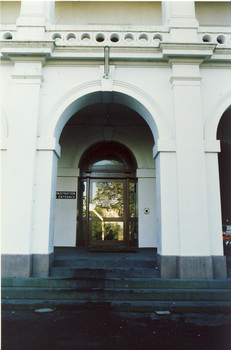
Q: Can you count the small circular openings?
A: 11